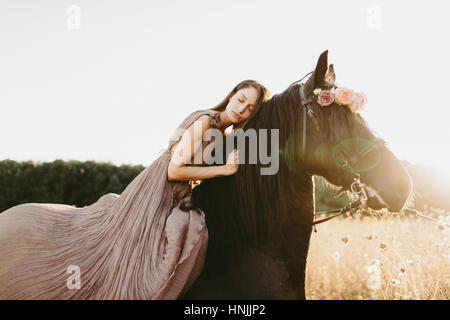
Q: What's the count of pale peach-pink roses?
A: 2